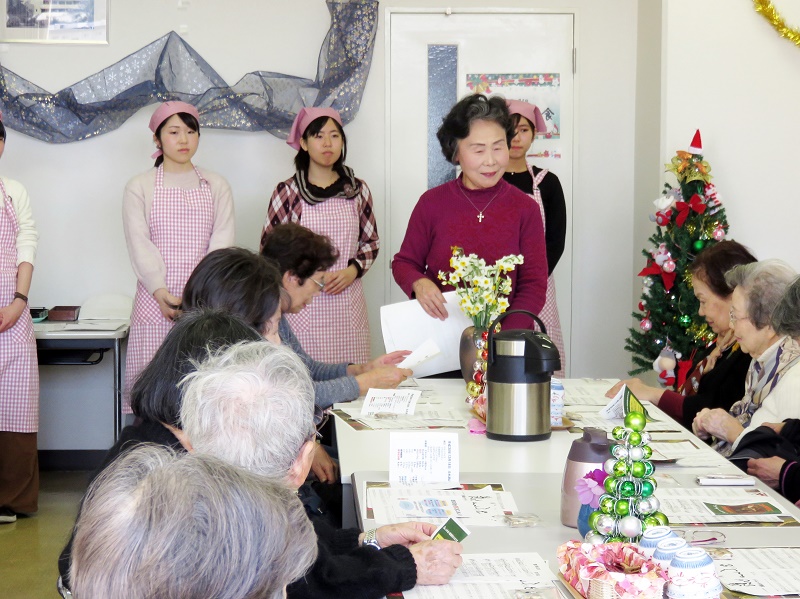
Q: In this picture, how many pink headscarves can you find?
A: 3